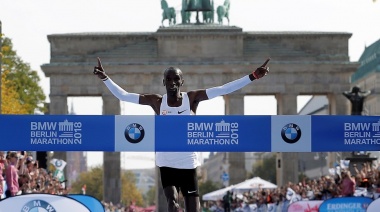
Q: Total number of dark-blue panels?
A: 3